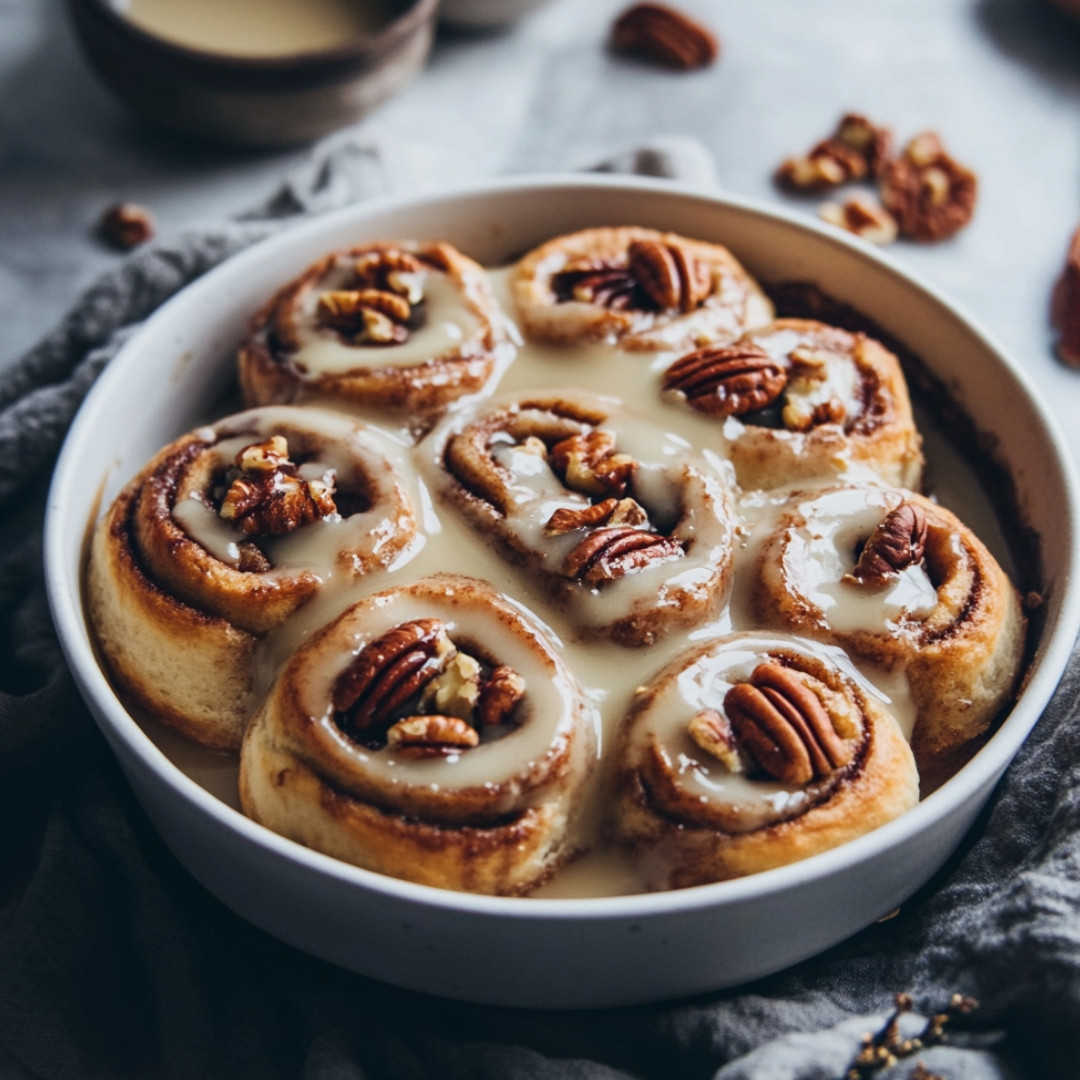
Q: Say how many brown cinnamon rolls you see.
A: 8